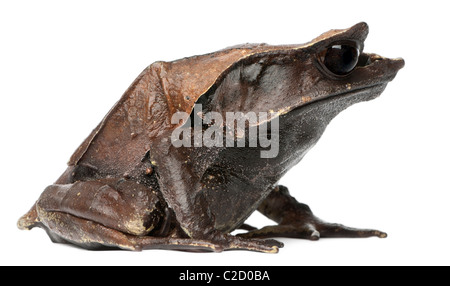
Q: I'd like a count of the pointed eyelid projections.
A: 1